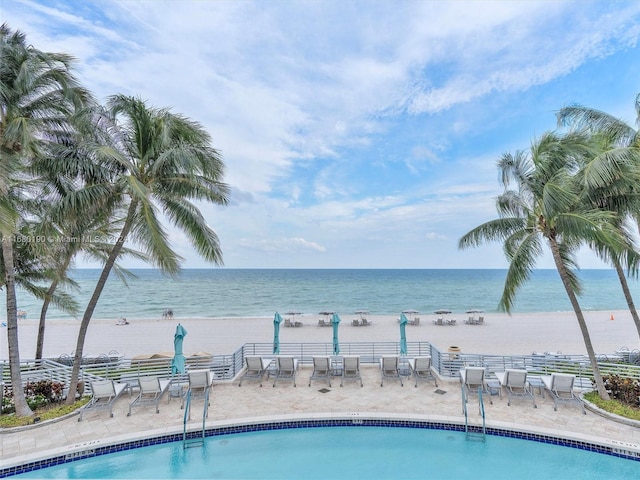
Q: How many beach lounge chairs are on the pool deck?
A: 12